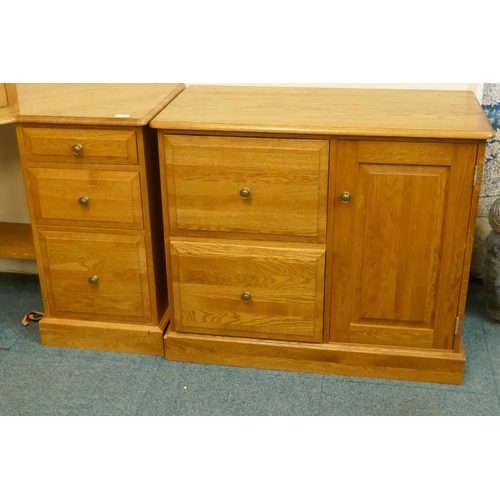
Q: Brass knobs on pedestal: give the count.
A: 3